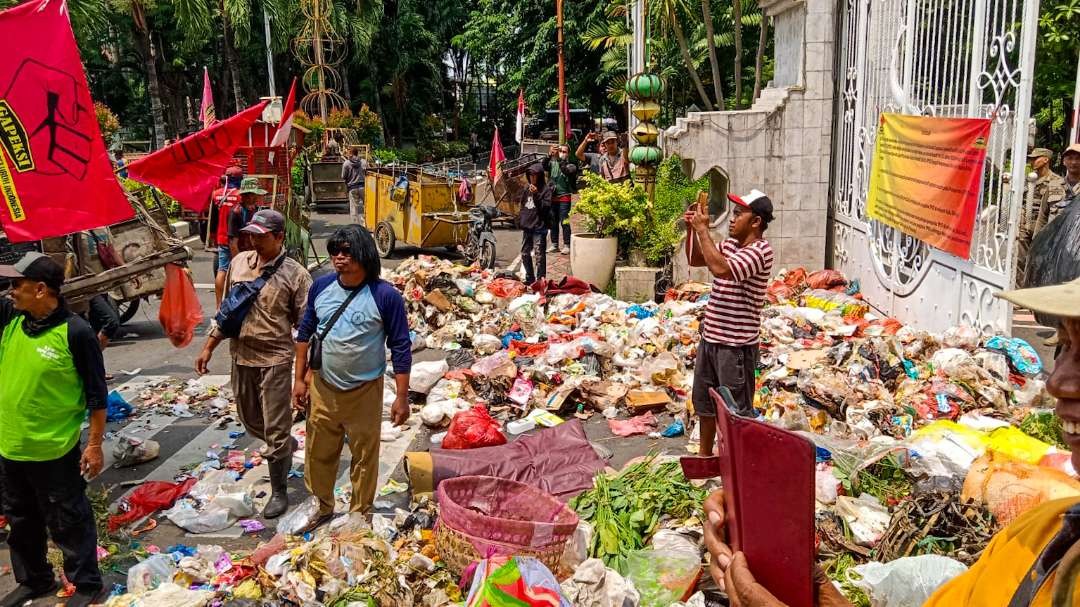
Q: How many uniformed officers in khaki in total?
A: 2